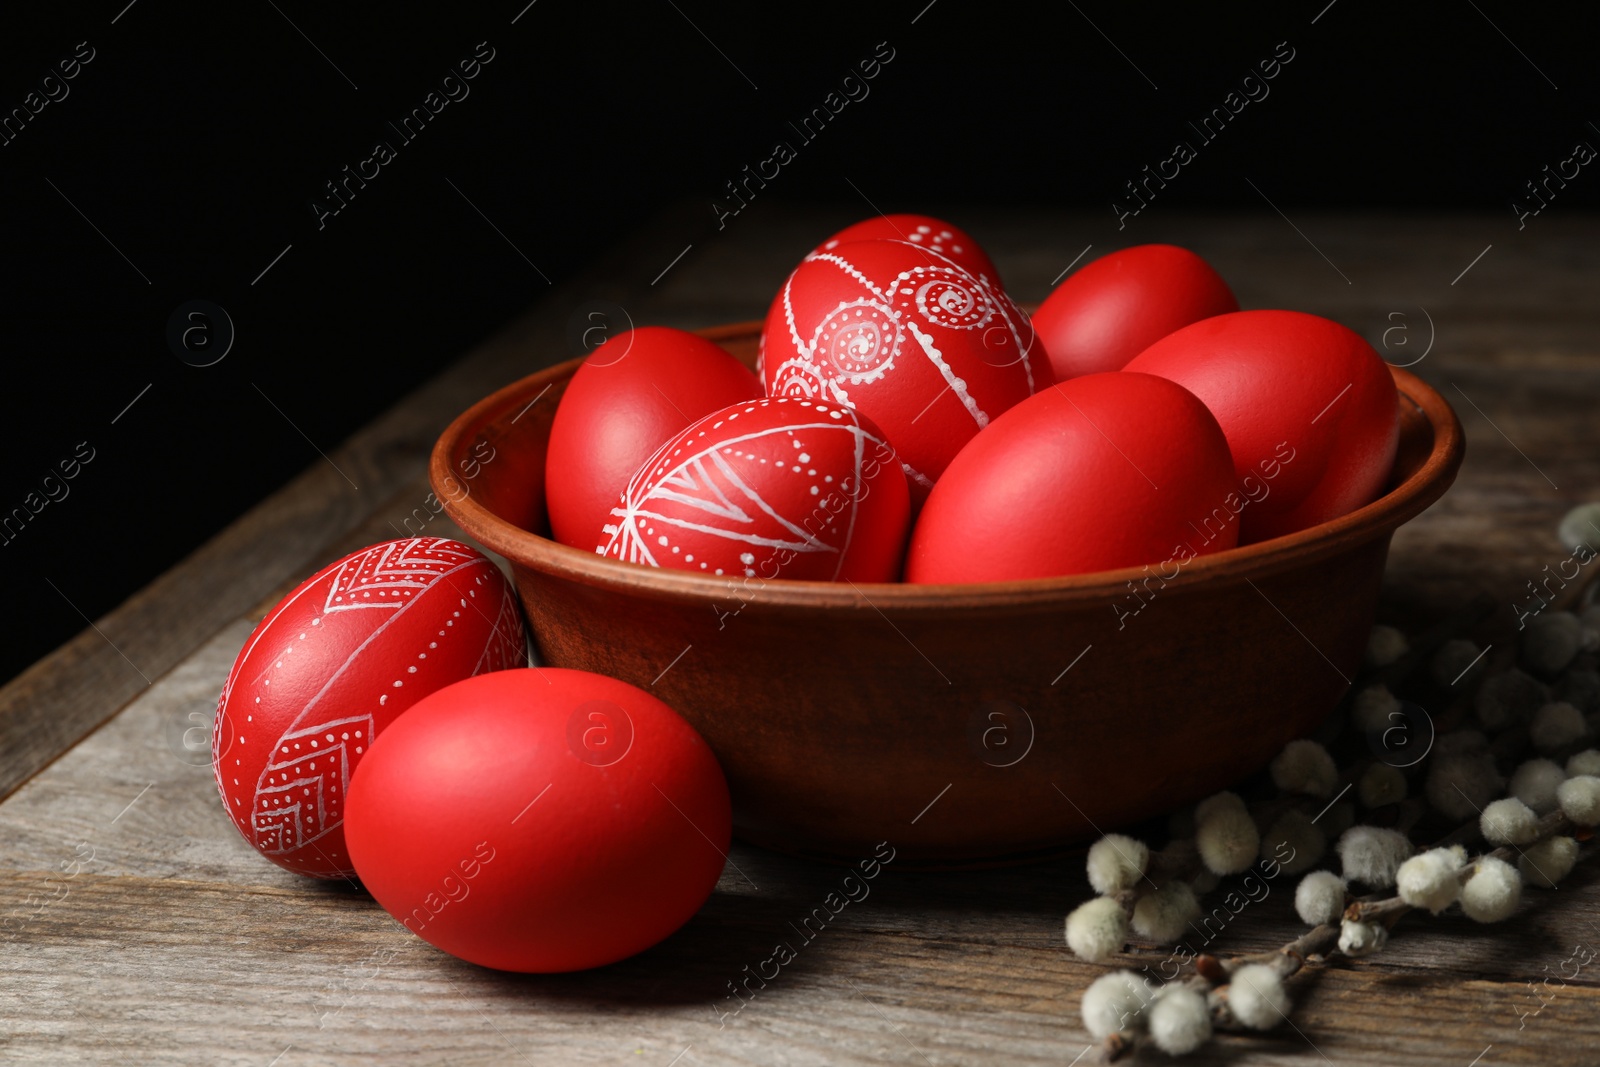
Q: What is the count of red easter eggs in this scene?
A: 9